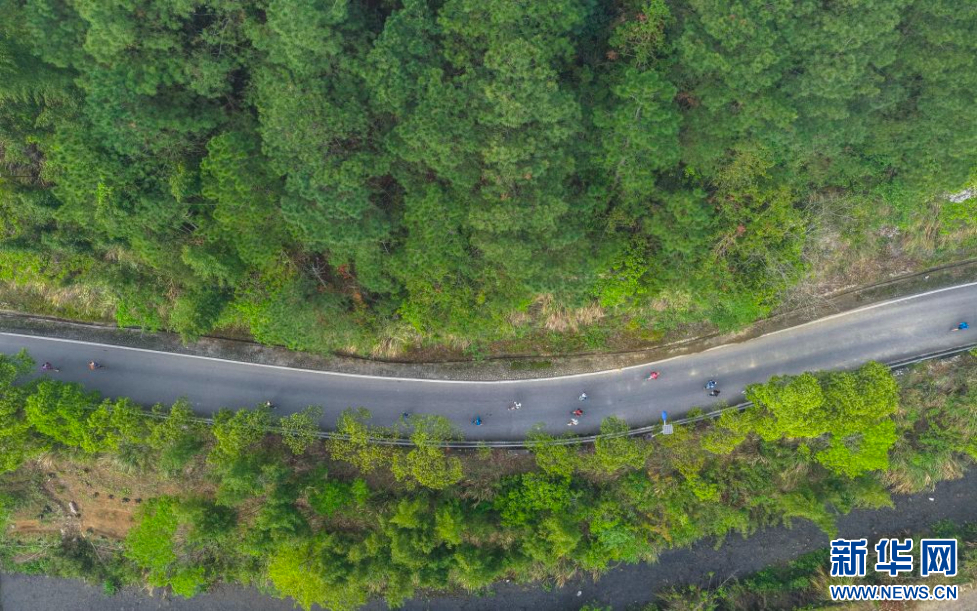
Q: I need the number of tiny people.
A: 13